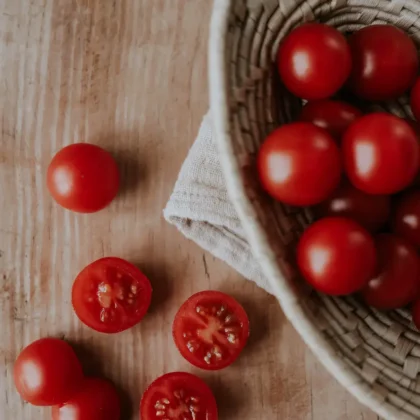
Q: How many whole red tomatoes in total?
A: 14